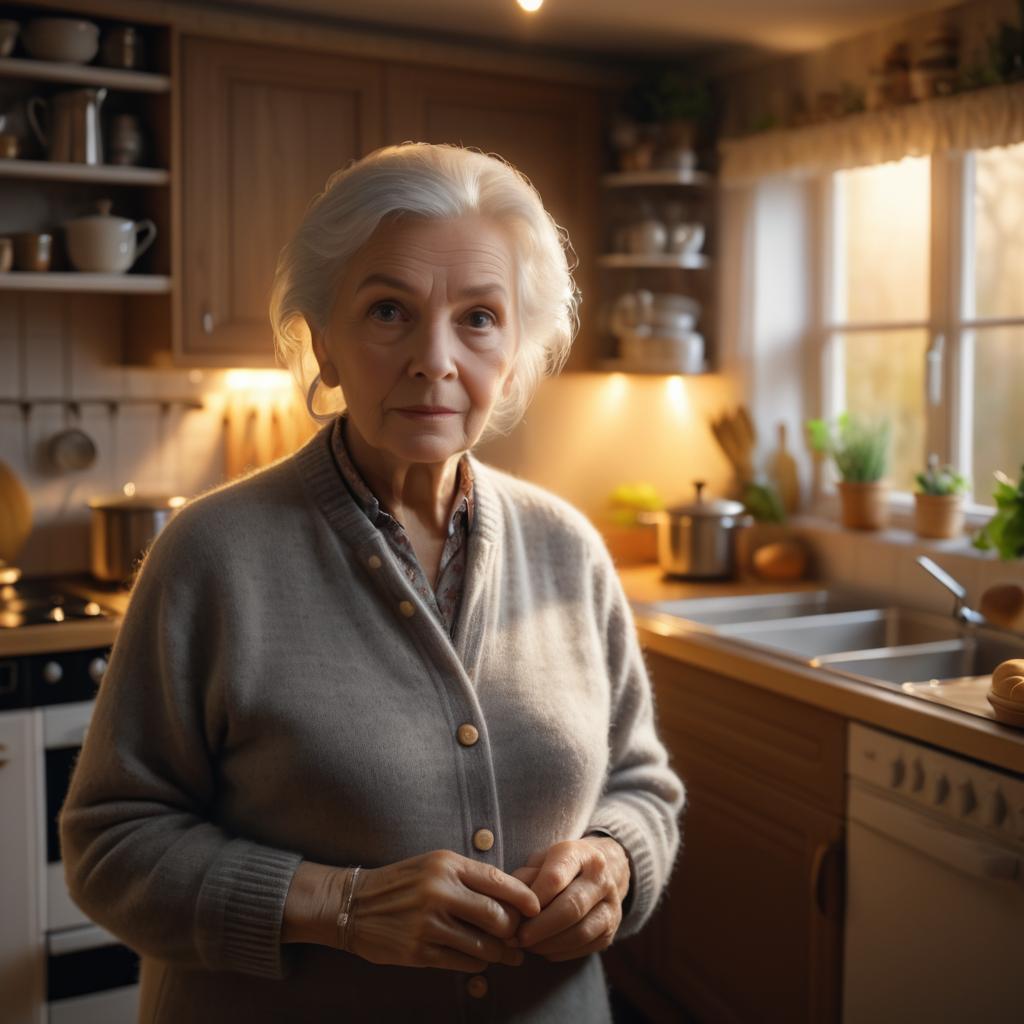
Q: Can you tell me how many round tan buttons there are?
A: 5